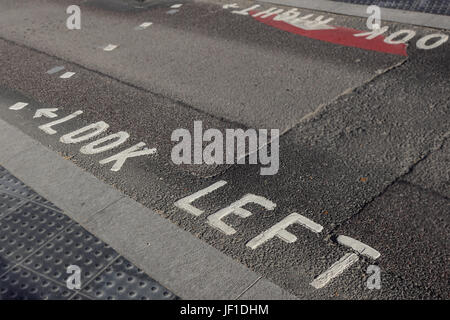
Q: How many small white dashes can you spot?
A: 5